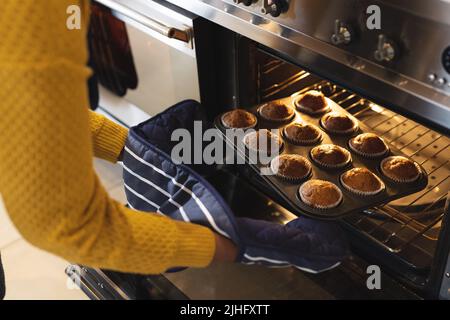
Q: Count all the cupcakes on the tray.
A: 12